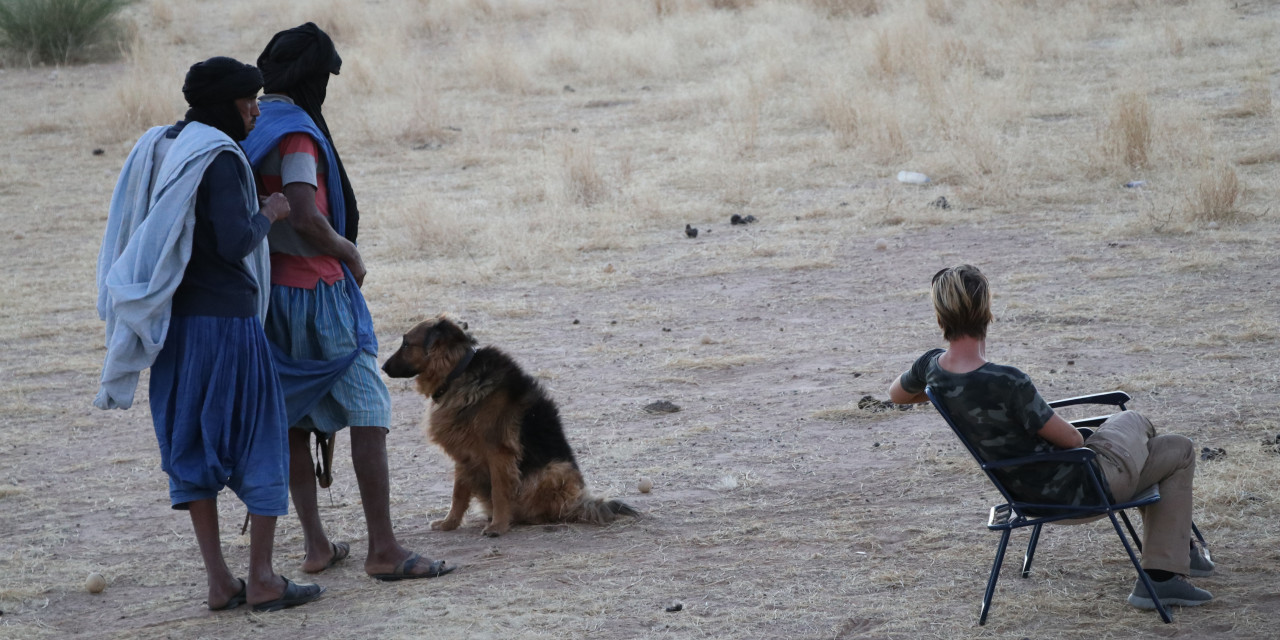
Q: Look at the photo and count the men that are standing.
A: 2